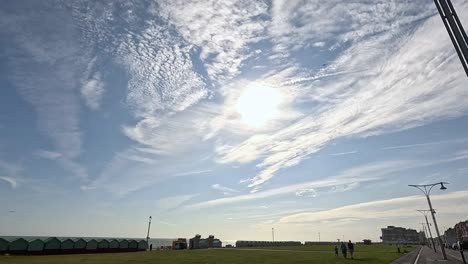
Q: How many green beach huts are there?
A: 12